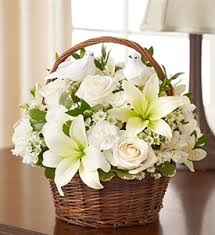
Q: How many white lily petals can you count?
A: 12